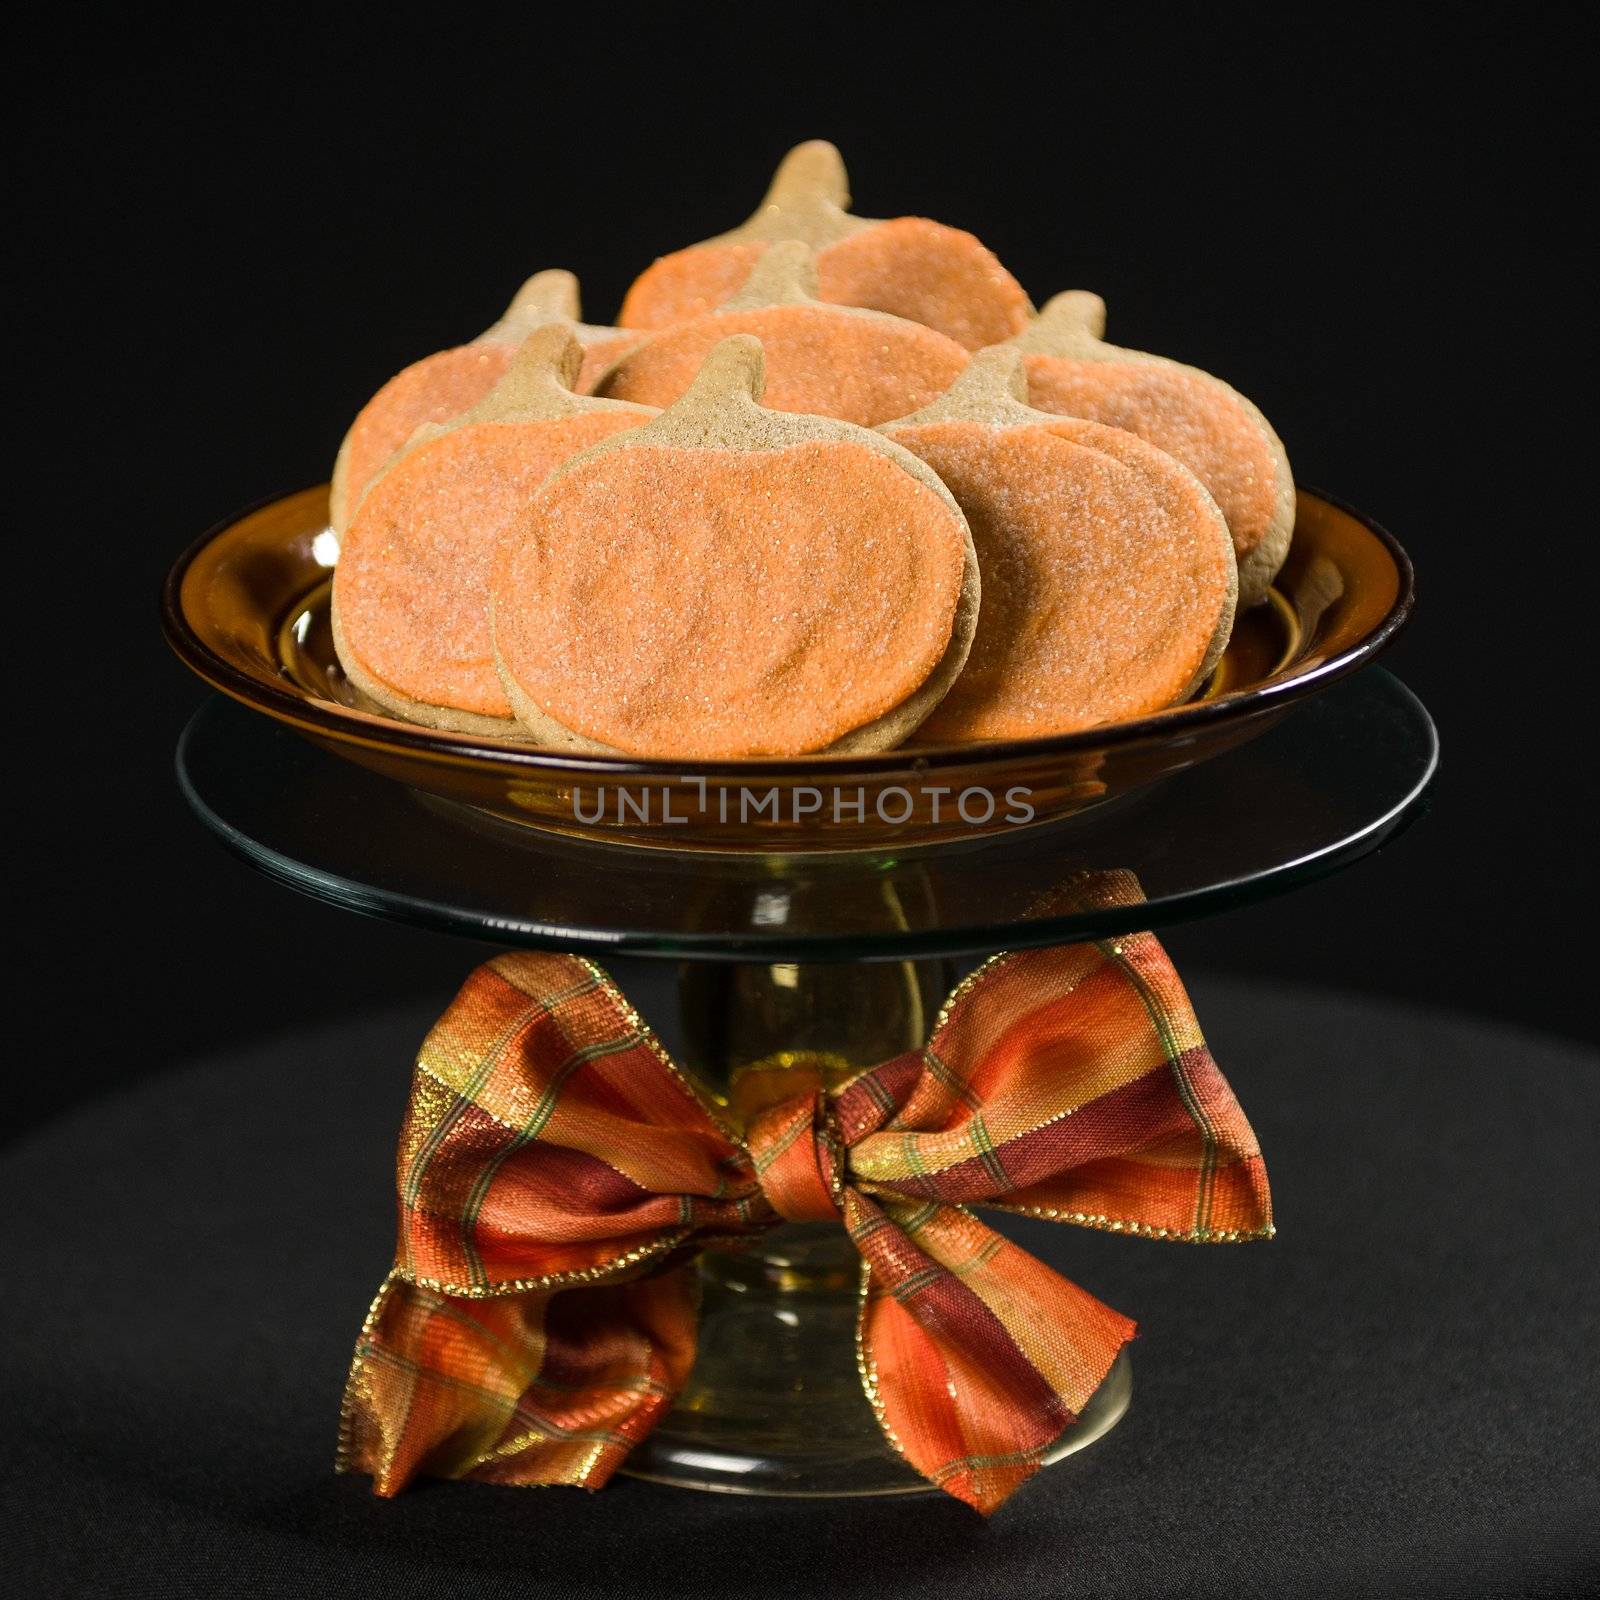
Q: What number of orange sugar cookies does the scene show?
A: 7